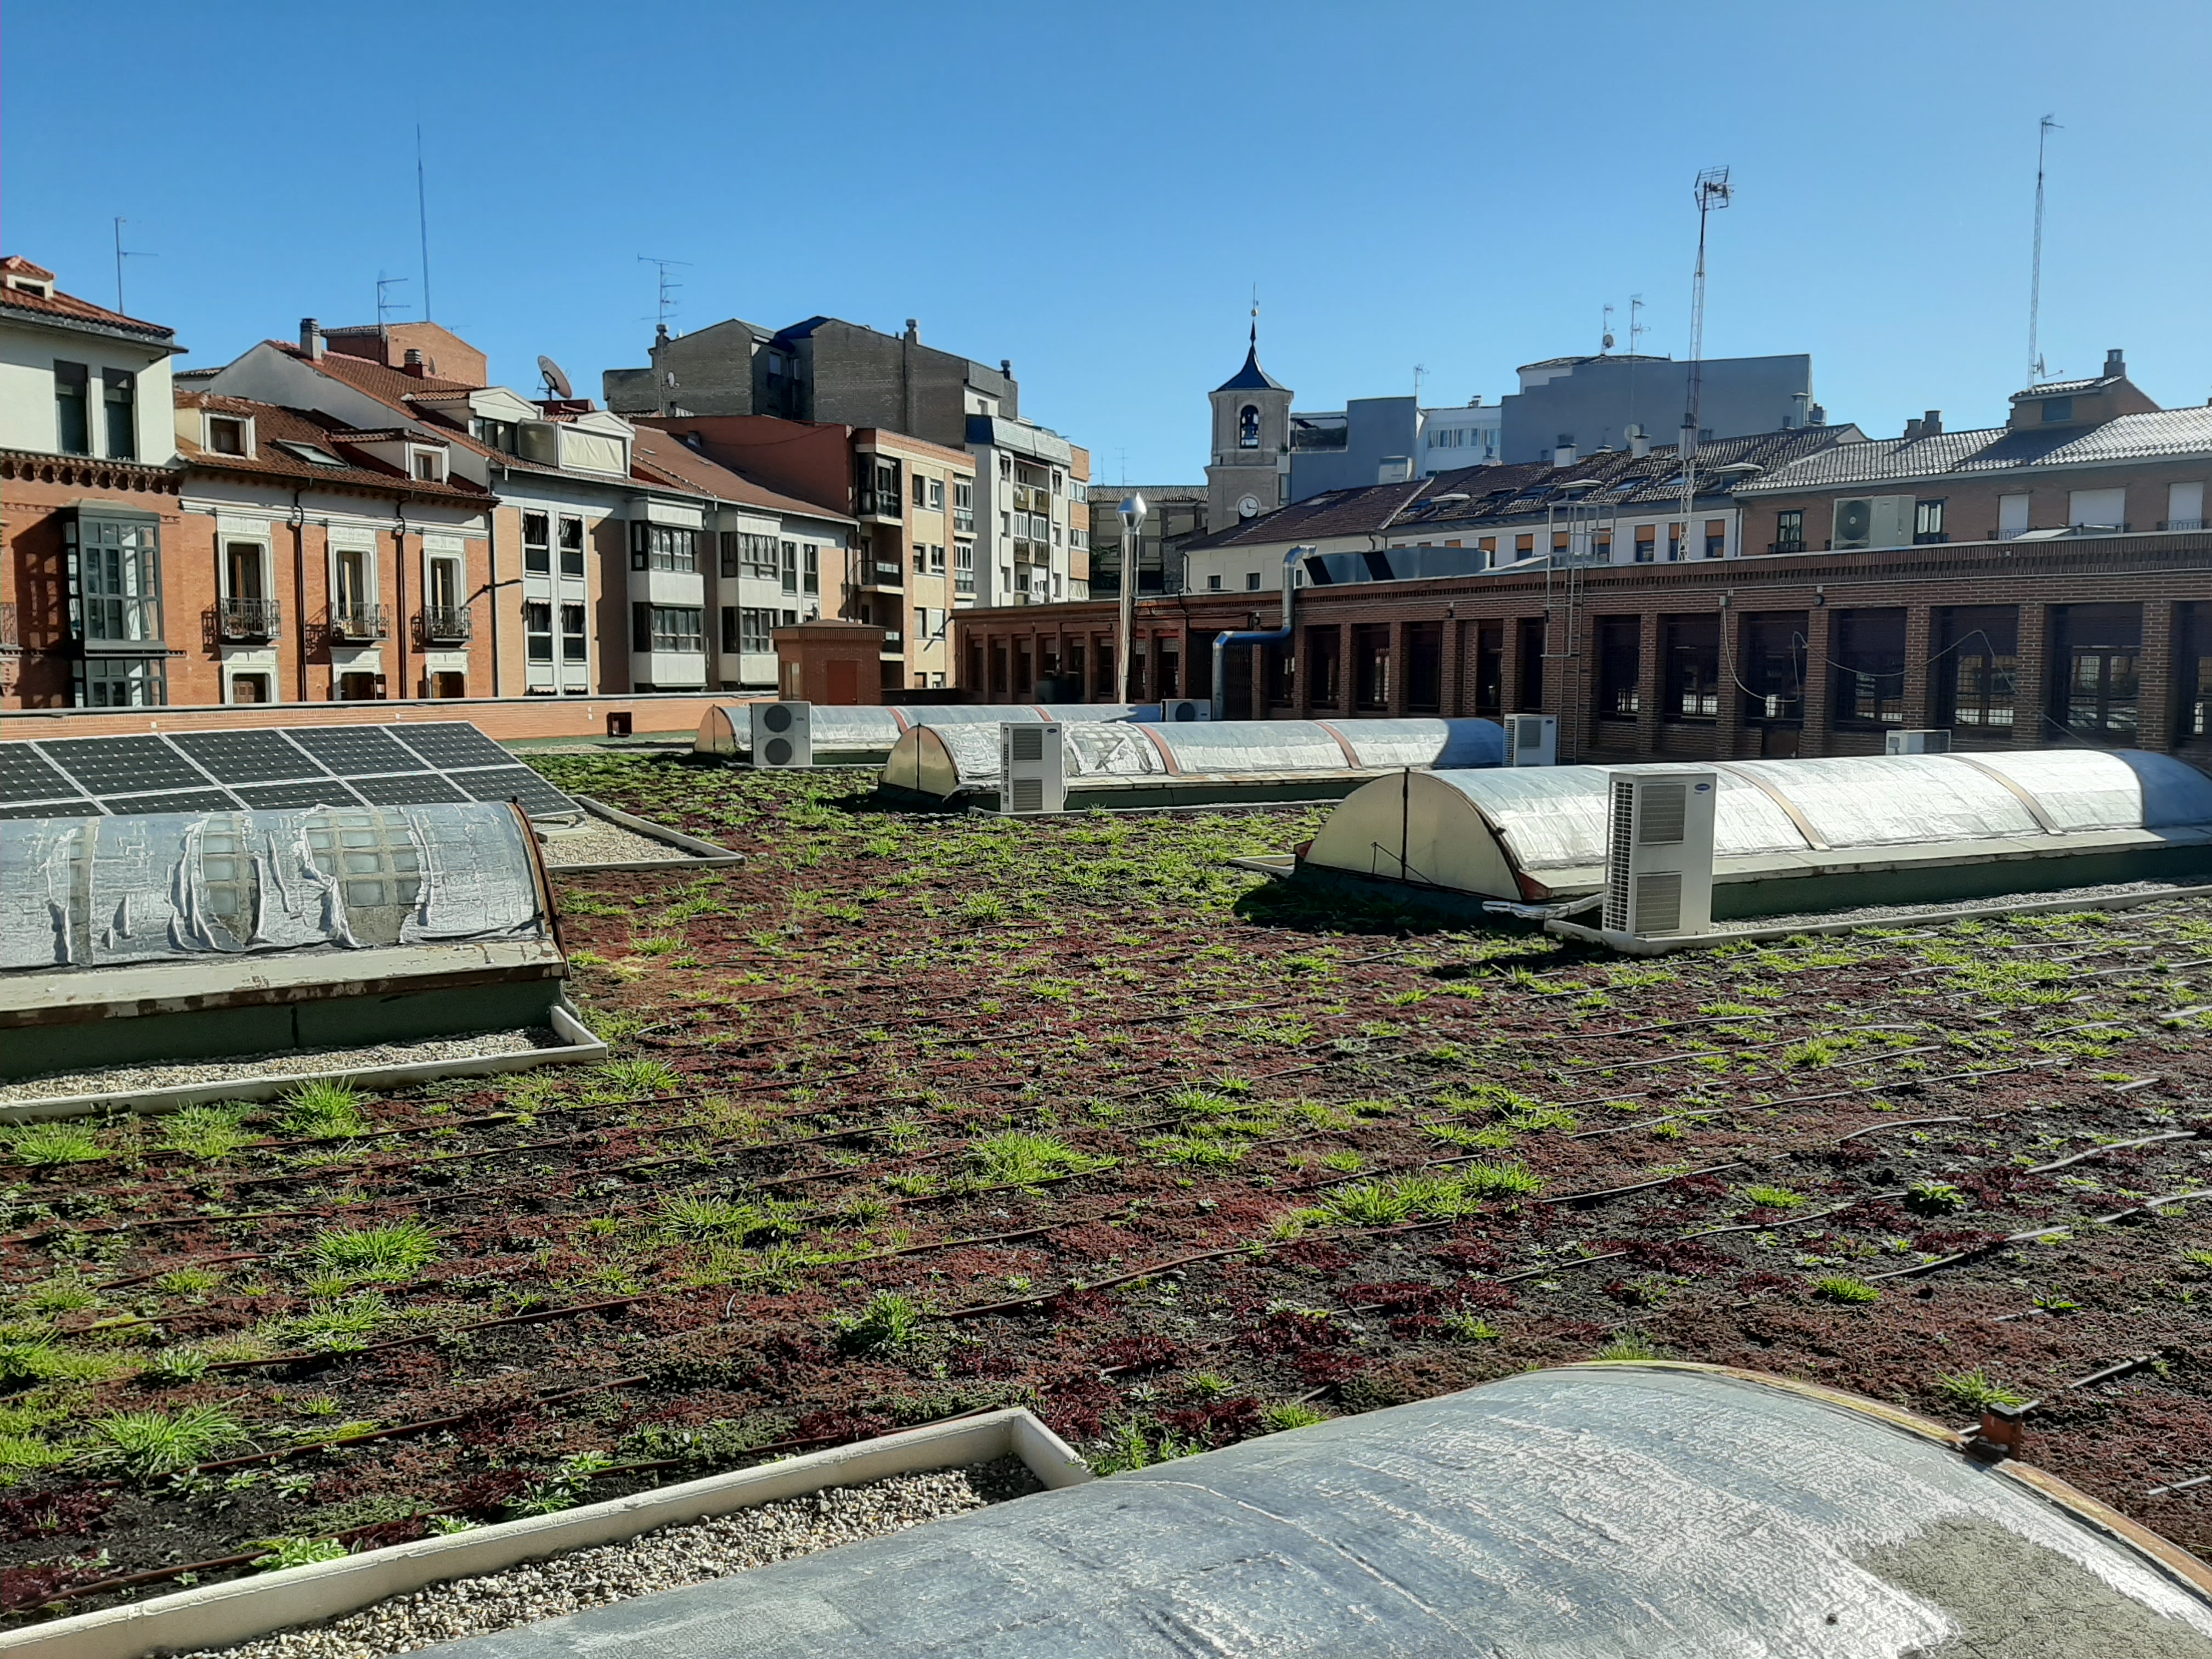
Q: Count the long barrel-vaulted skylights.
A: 5